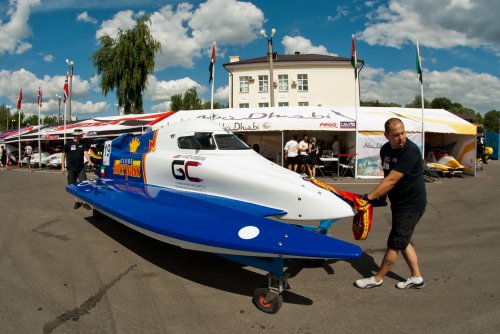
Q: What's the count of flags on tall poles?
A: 6